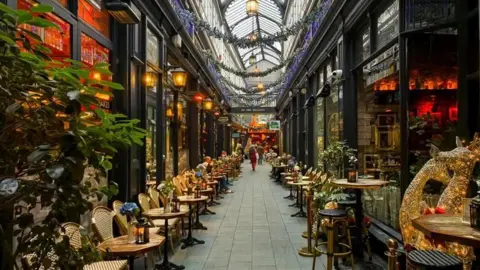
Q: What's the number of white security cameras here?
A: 1